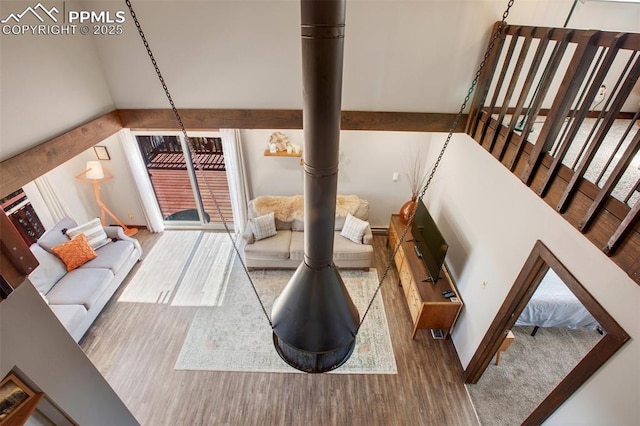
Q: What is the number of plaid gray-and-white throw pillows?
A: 2